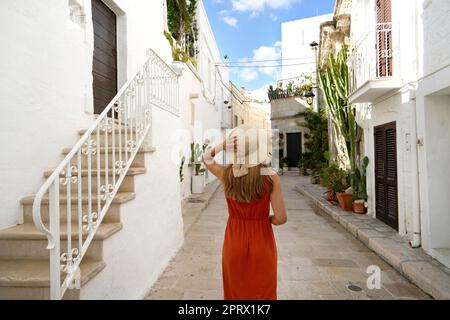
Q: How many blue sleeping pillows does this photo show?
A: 0